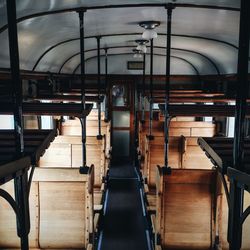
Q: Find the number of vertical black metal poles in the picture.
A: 8